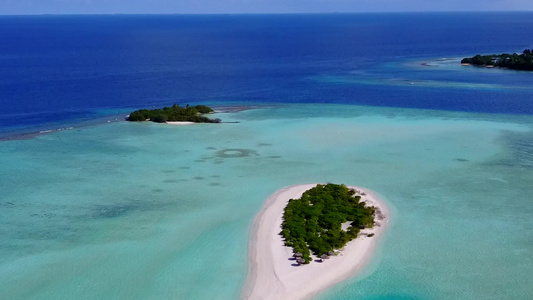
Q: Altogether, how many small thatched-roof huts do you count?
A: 4